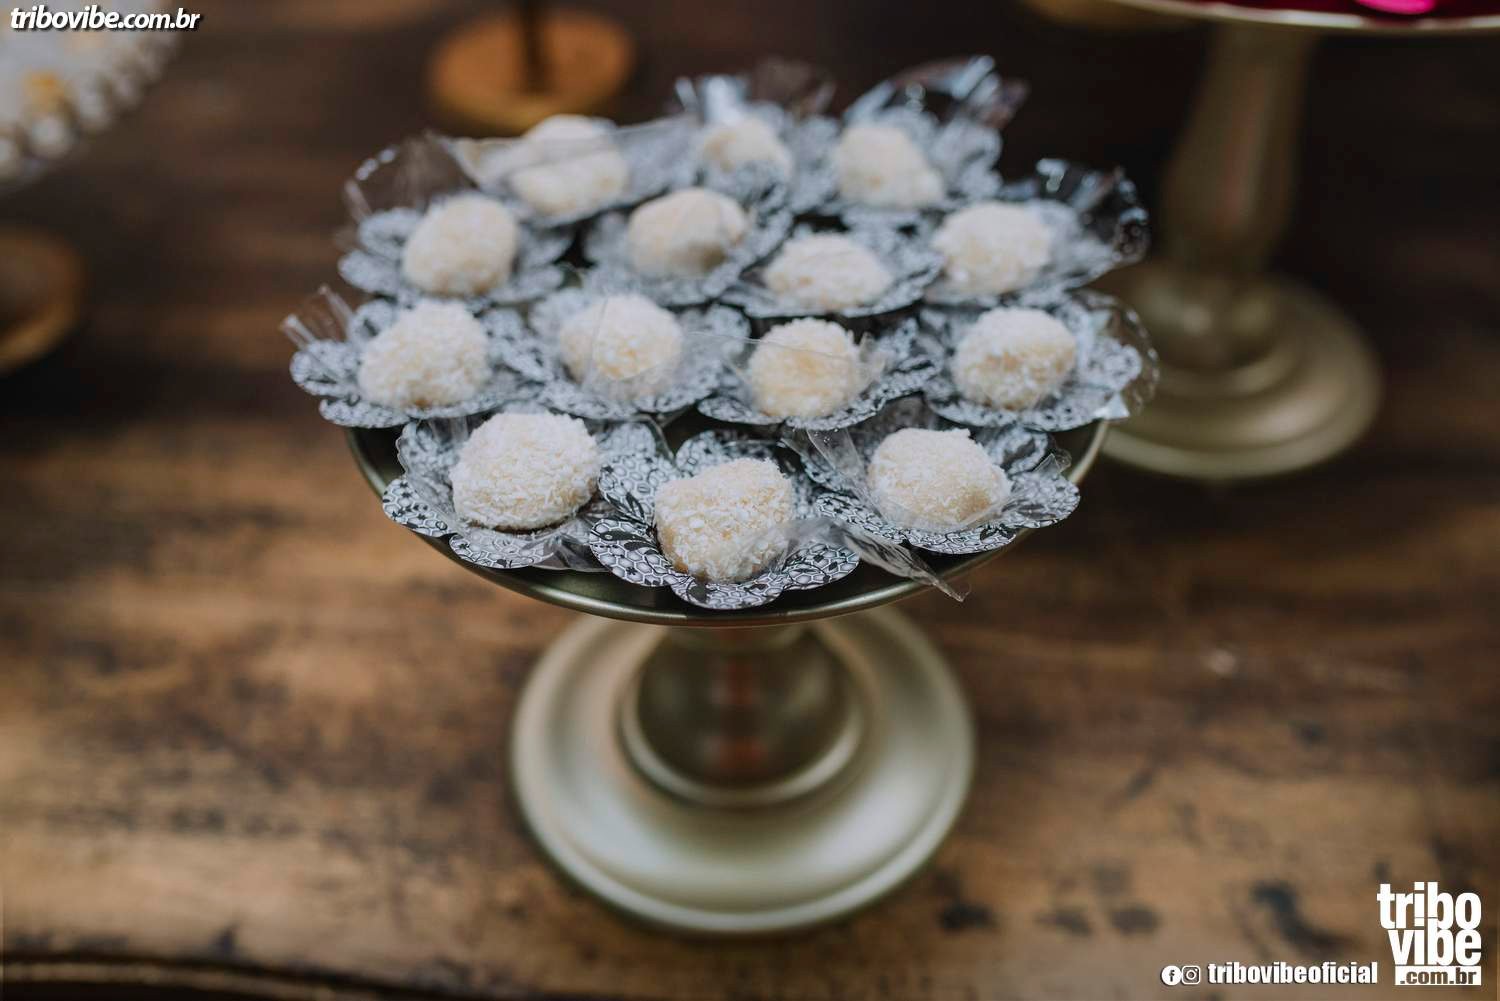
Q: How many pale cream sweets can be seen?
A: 14